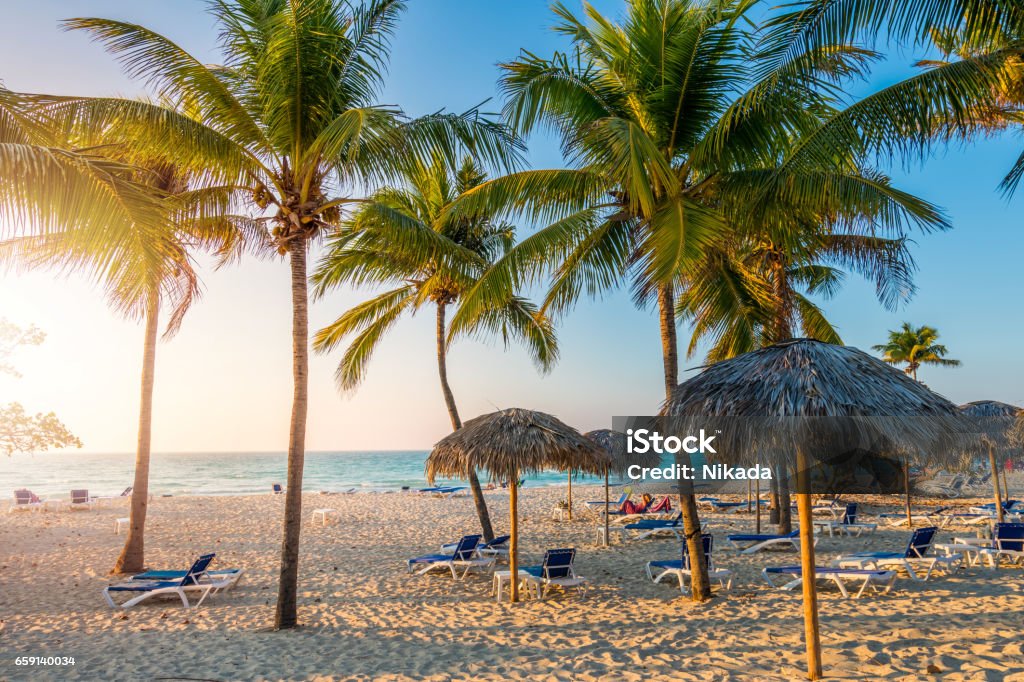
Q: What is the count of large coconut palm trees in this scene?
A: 5